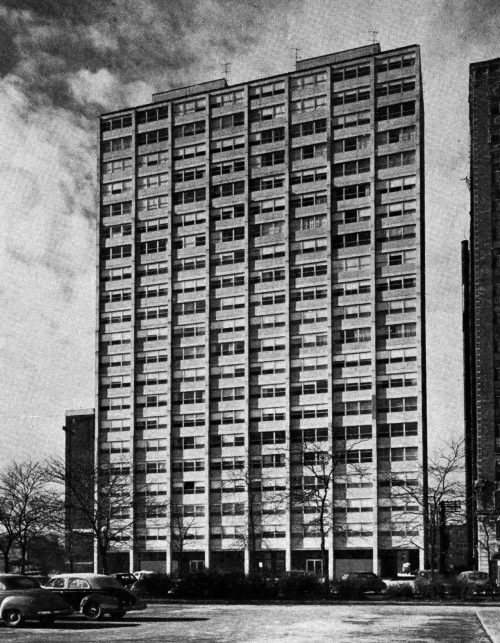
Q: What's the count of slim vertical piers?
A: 9